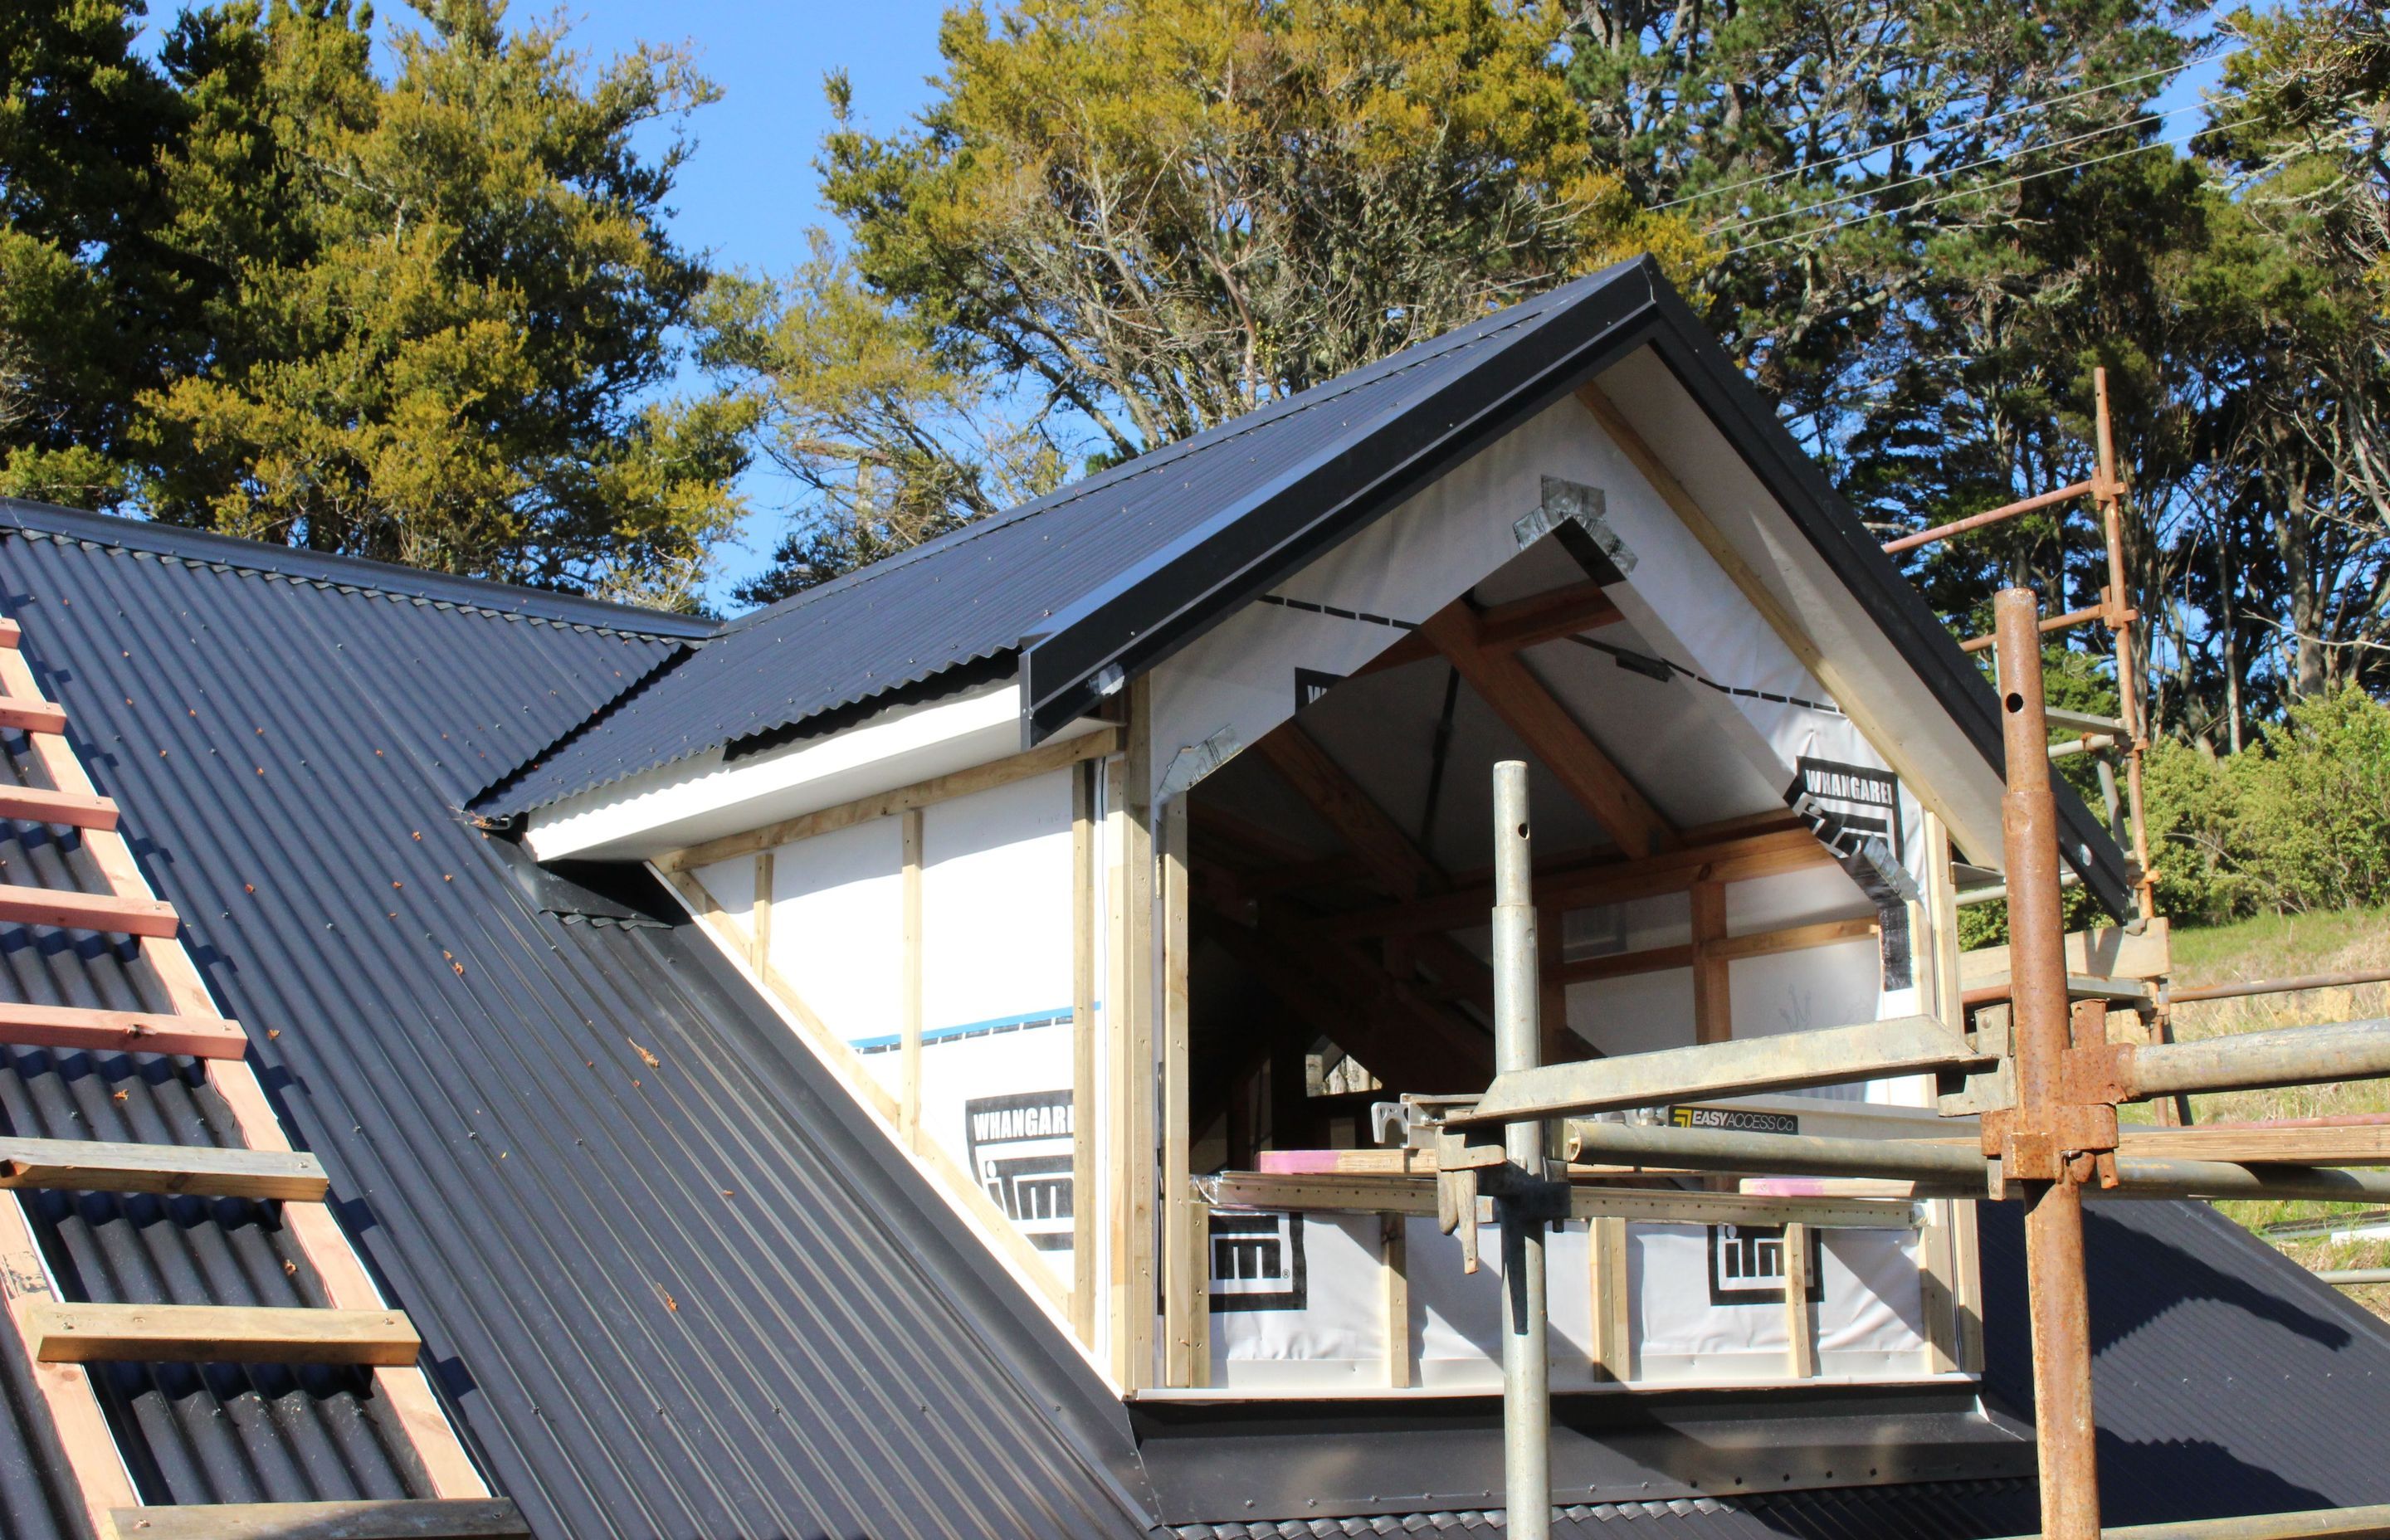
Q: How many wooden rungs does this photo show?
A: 8